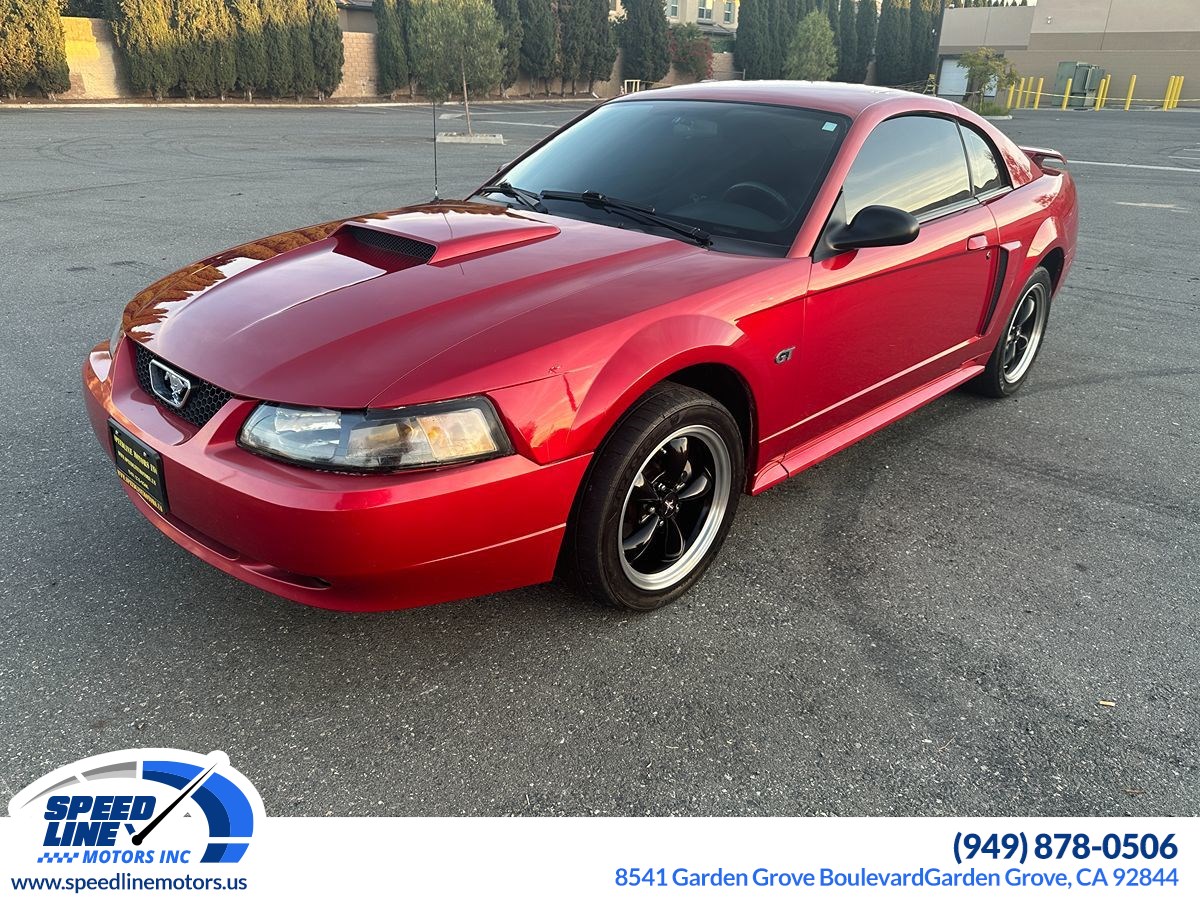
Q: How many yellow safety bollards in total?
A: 11